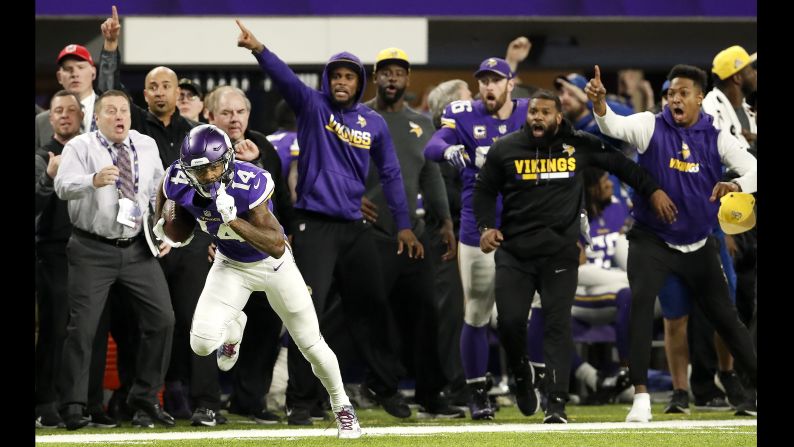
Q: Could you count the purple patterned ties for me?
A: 1